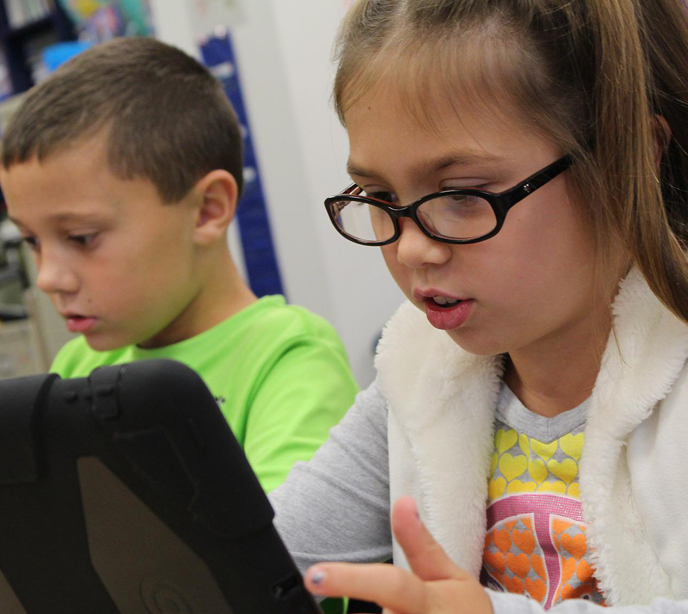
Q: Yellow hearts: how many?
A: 12